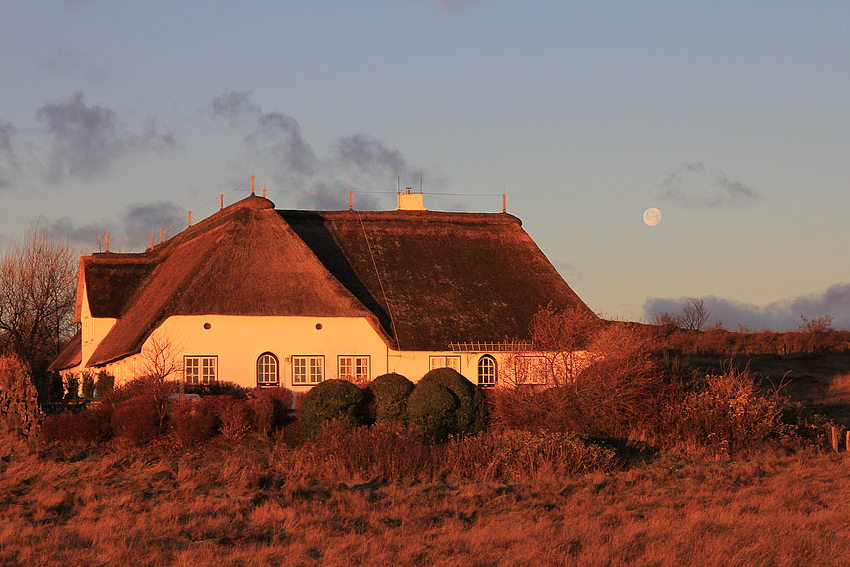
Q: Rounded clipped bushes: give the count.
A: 4